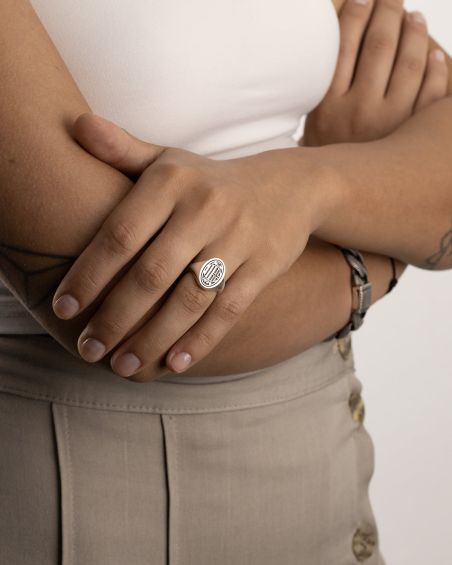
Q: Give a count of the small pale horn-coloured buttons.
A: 3